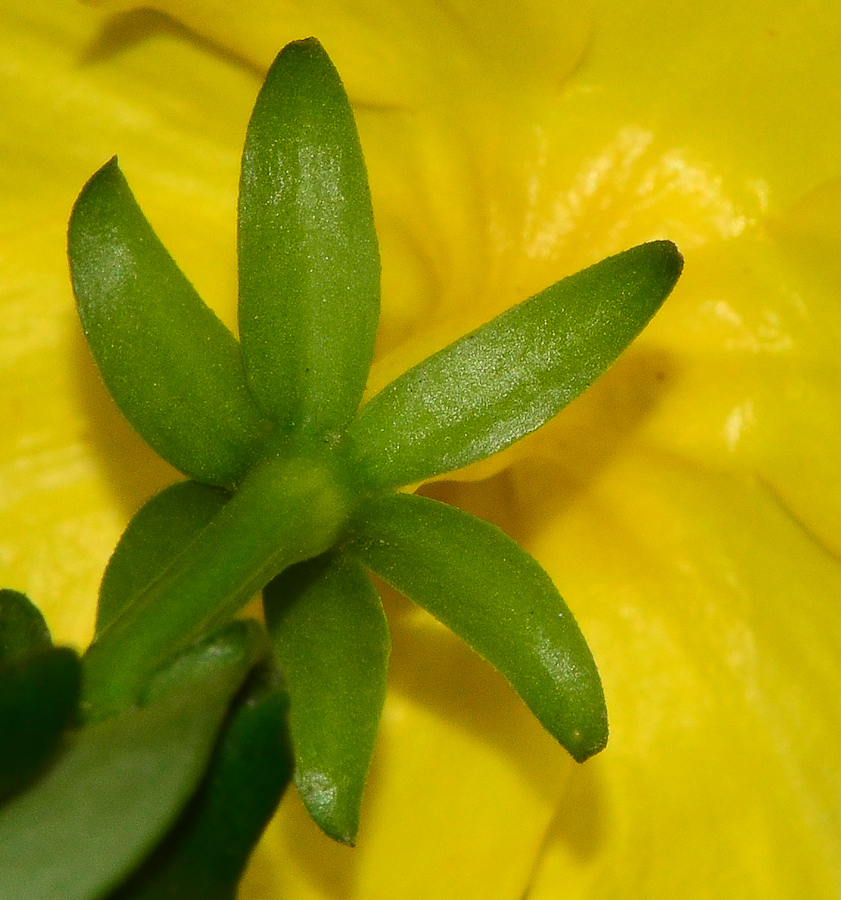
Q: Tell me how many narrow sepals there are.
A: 6